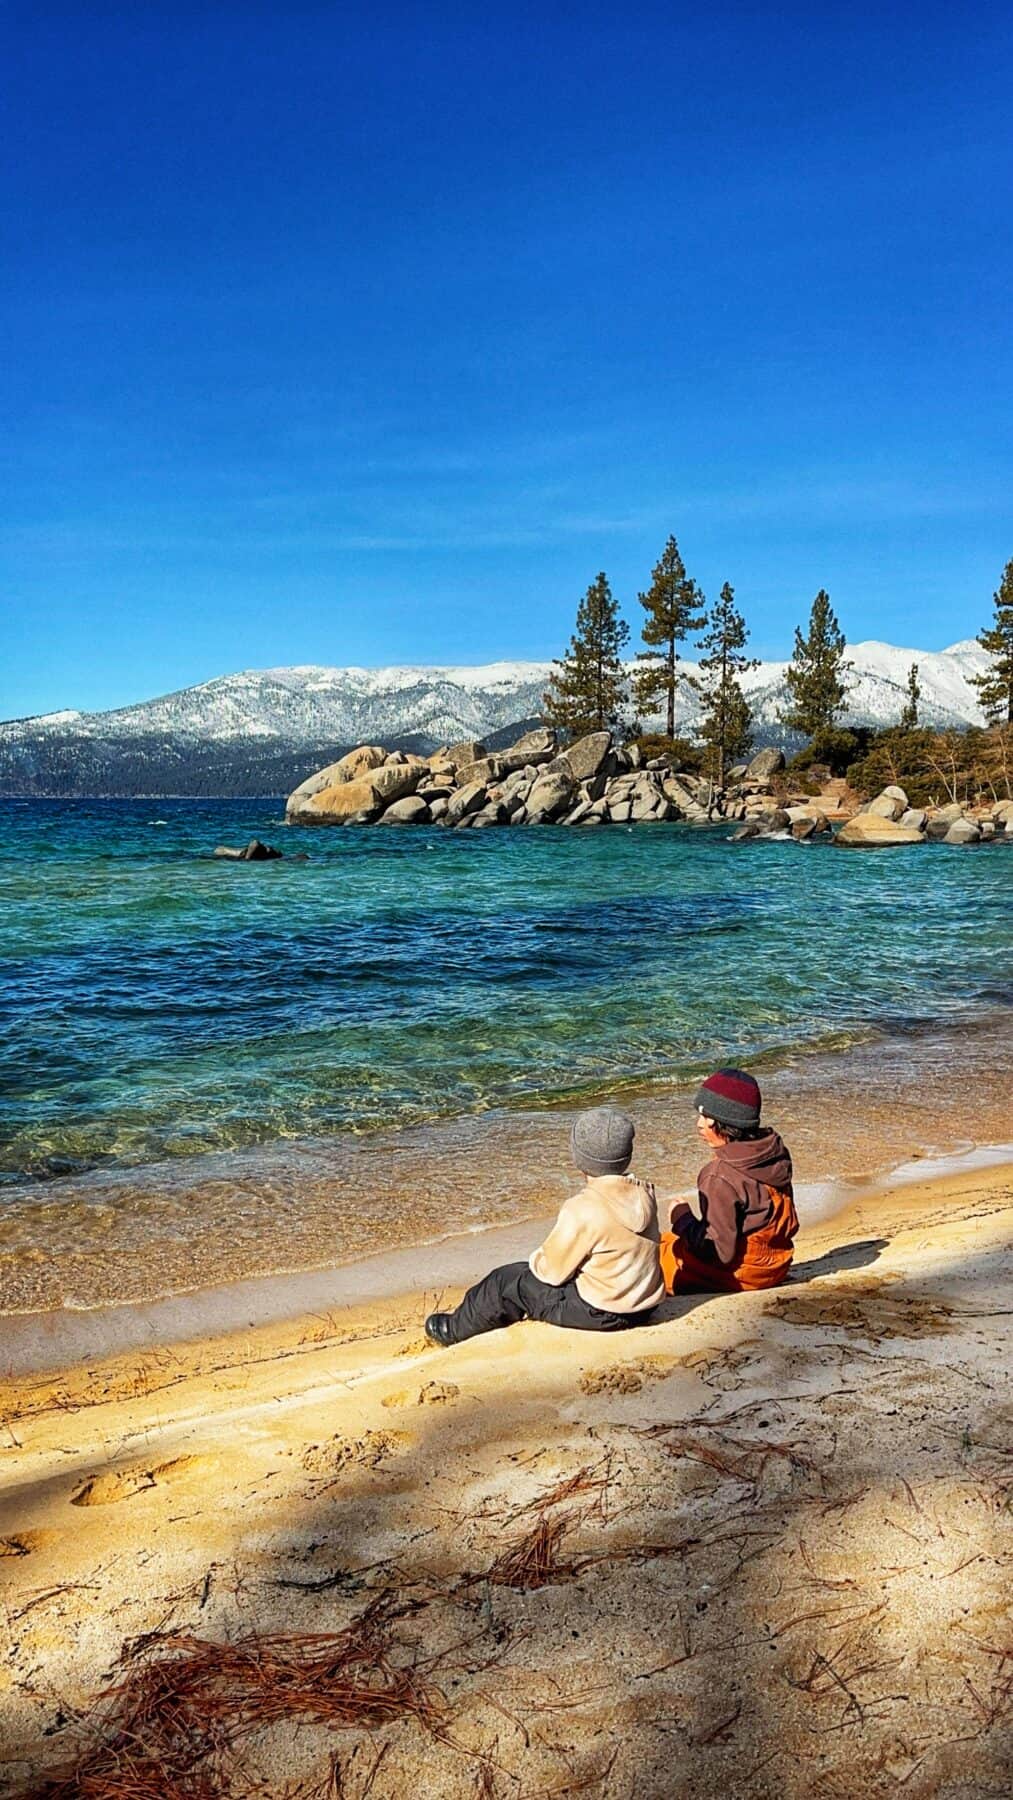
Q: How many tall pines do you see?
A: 5